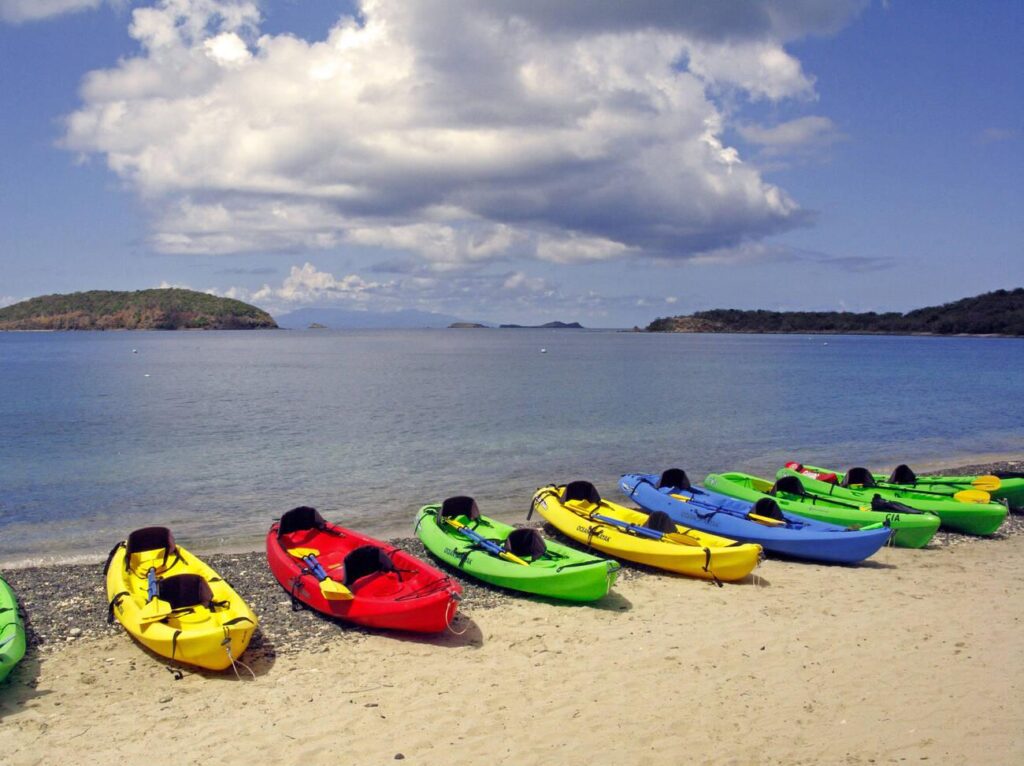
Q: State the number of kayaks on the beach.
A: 9